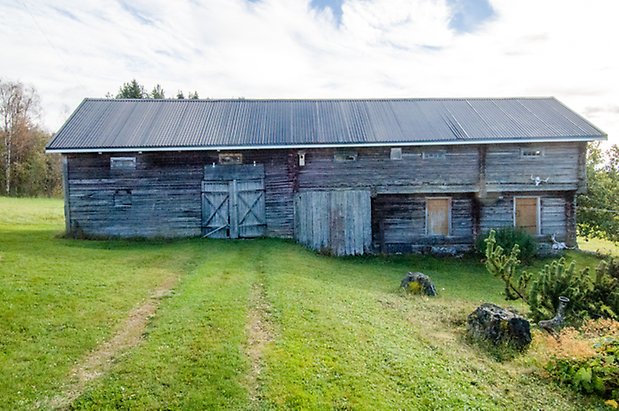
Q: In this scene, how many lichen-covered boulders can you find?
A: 2